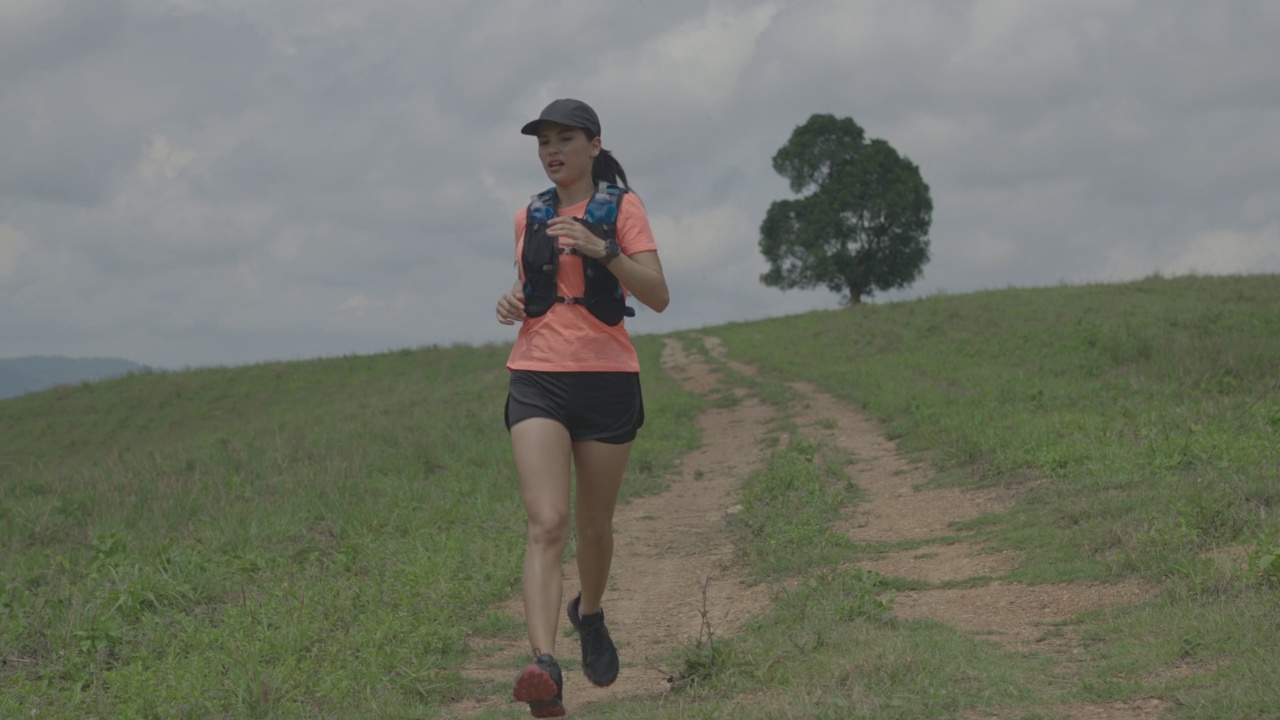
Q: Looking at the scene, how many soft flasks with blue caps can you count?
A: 2